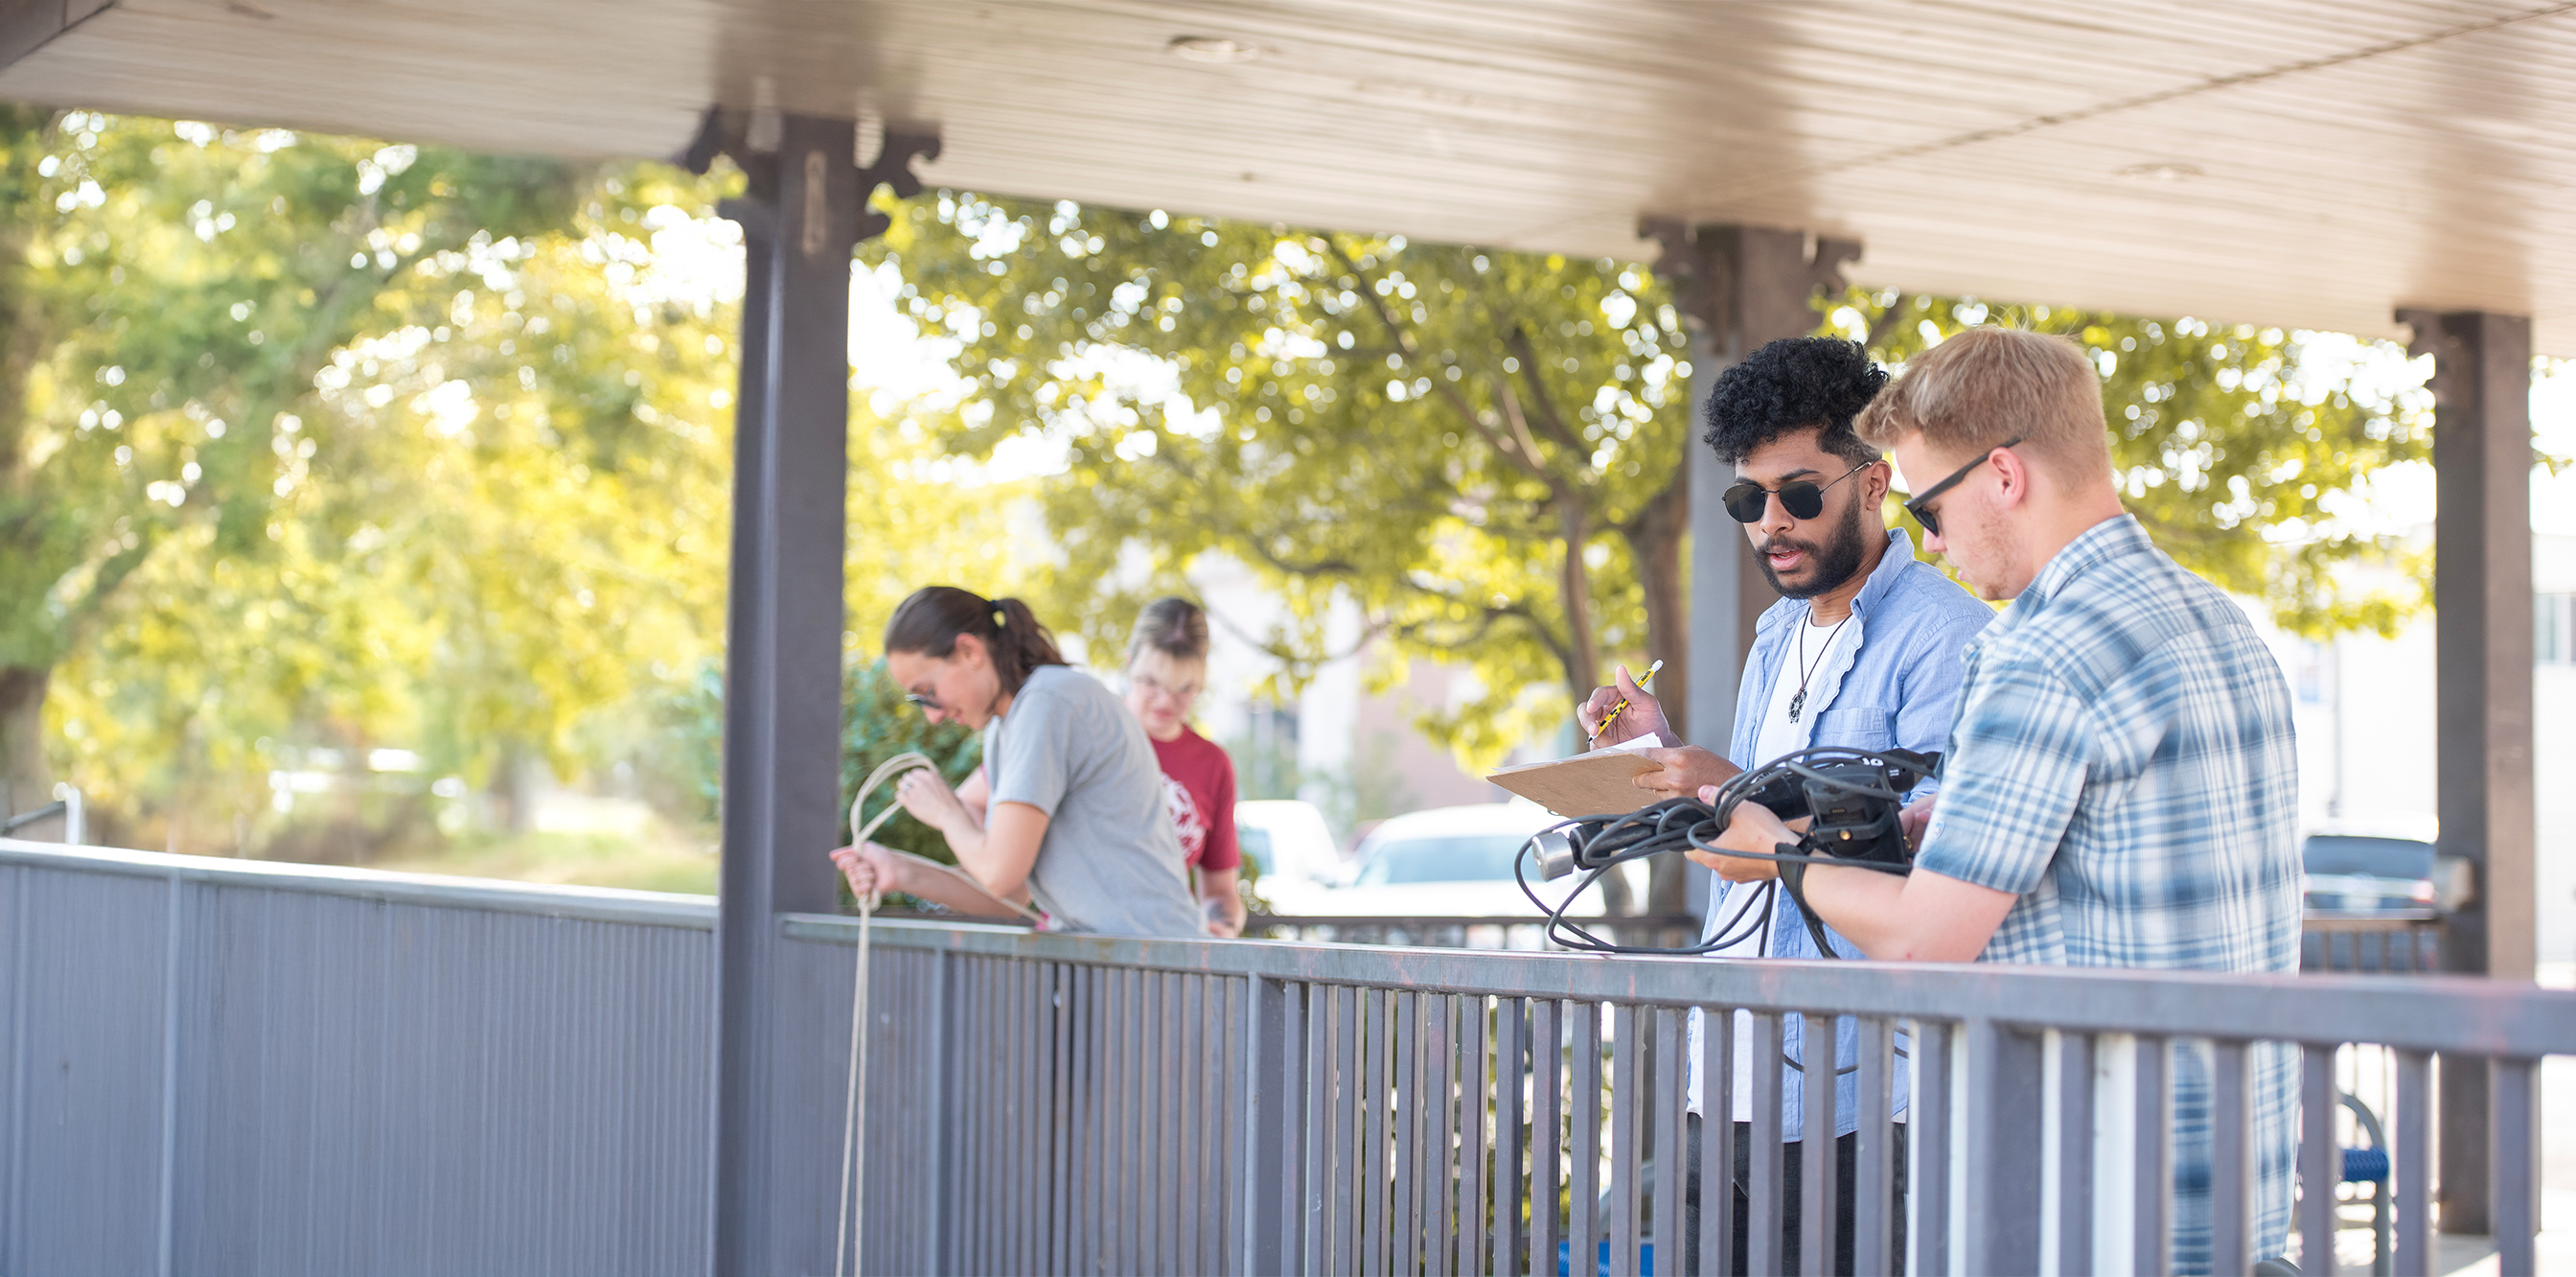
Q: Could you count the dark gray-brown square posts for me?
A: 3